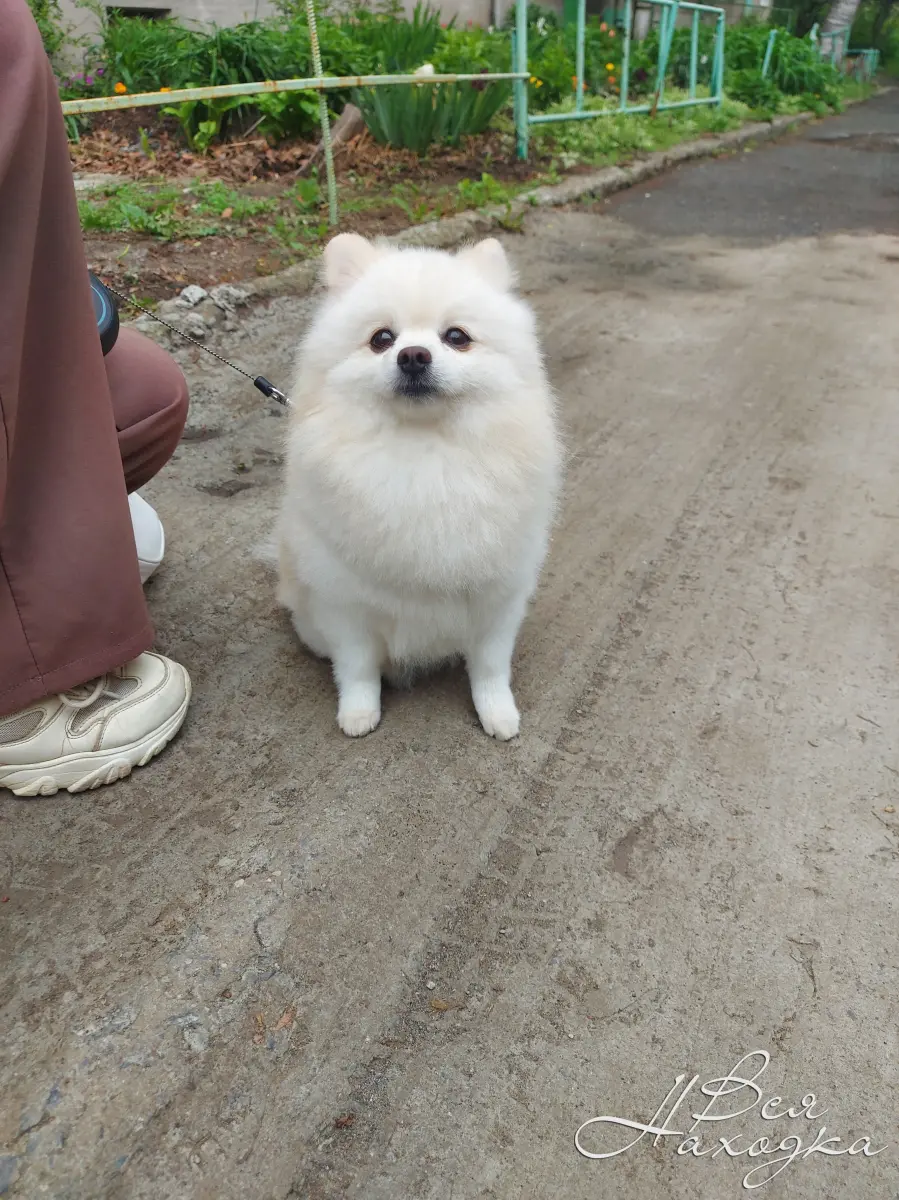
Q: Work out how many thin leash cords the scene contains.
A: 1